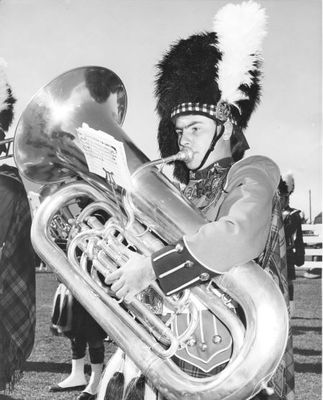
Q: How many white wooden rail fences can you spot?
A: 1